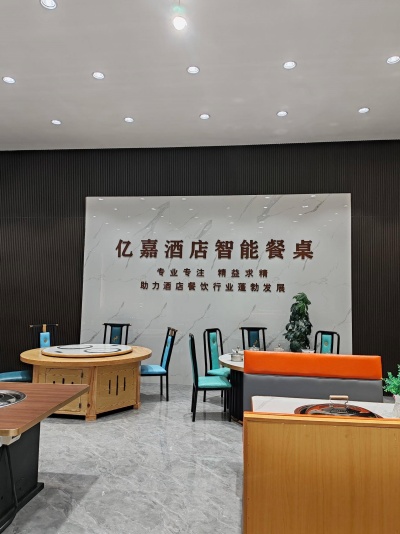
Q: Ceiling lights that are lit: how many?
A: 12